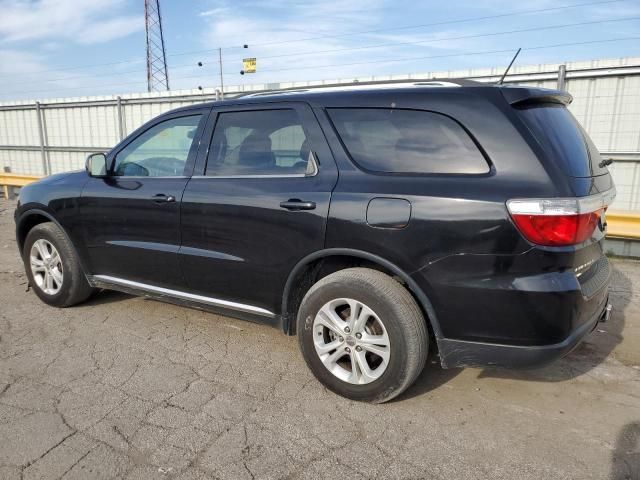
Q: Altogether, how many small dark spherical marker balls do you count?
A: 4